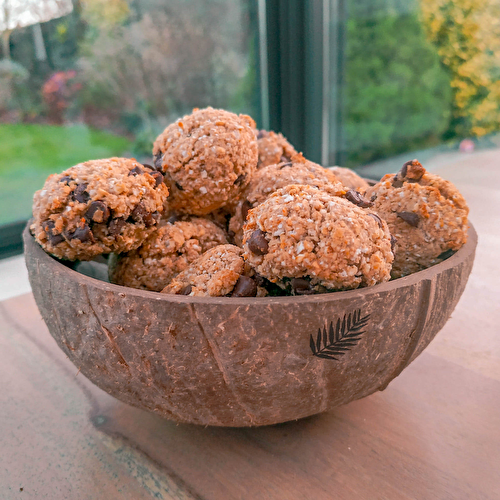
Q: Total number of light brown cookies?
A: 9